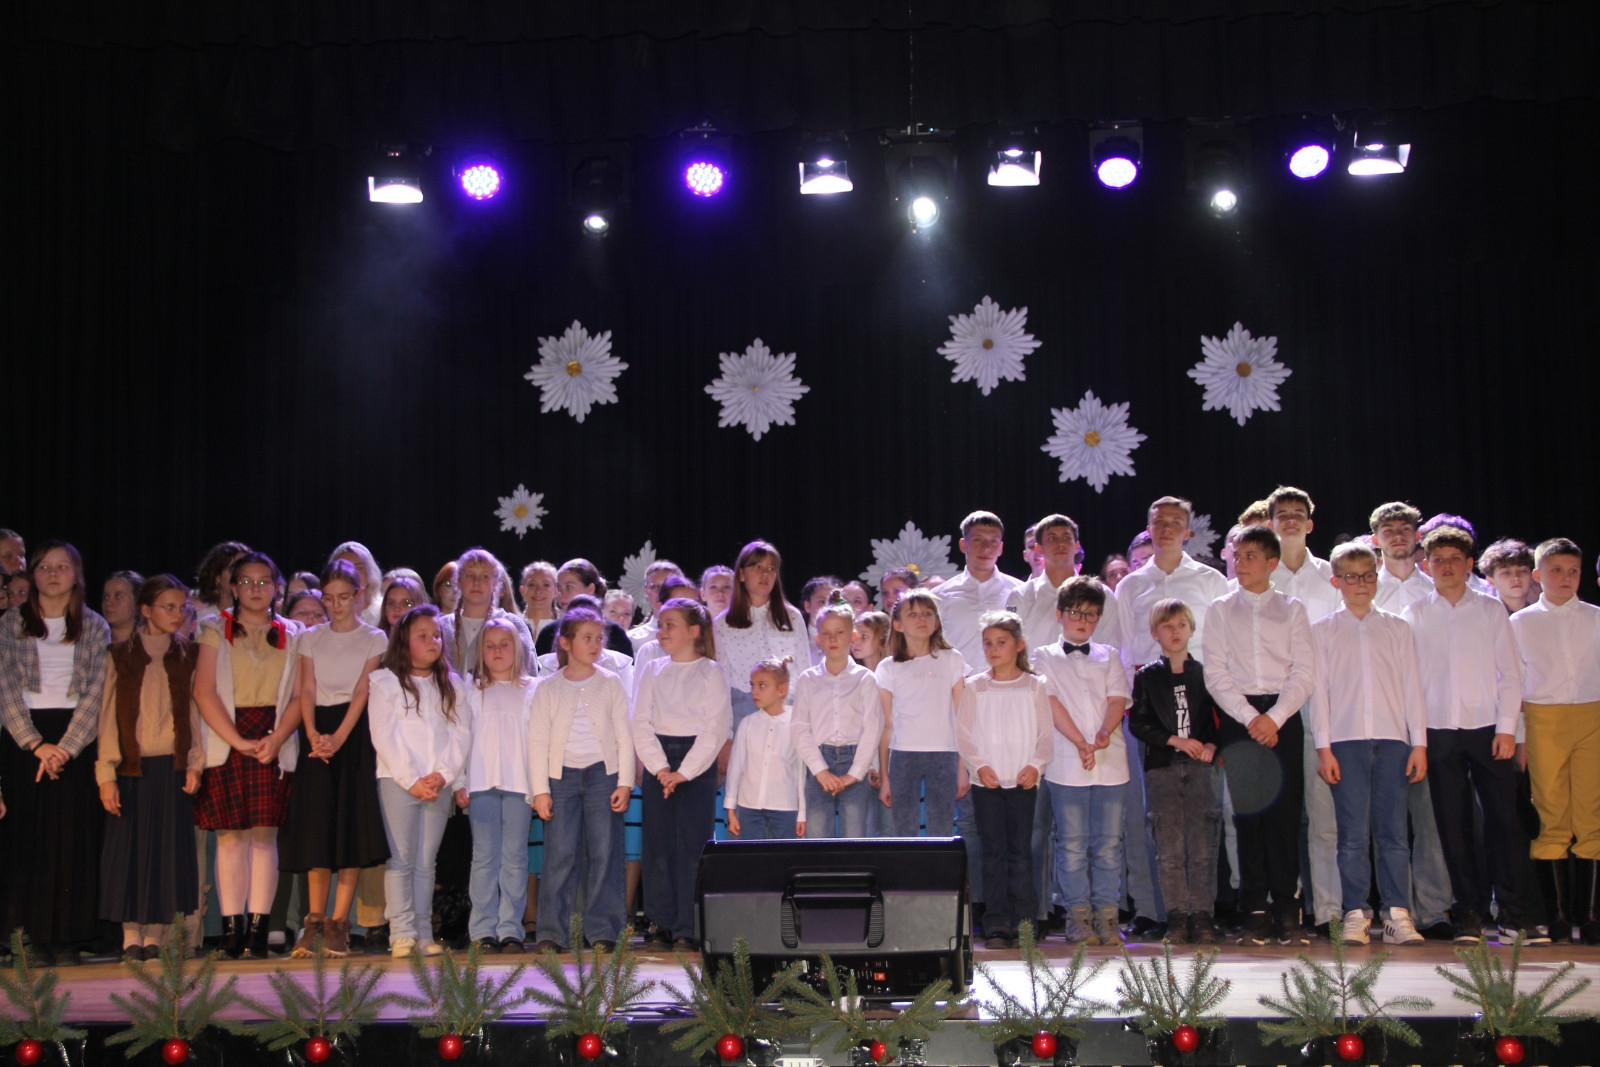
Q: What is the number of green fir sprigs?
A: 11